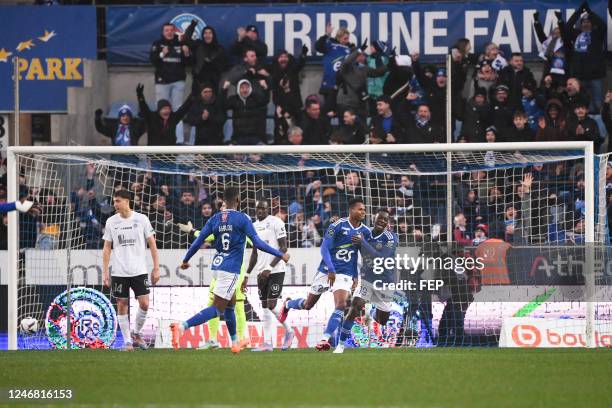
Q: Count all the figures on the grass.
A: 6